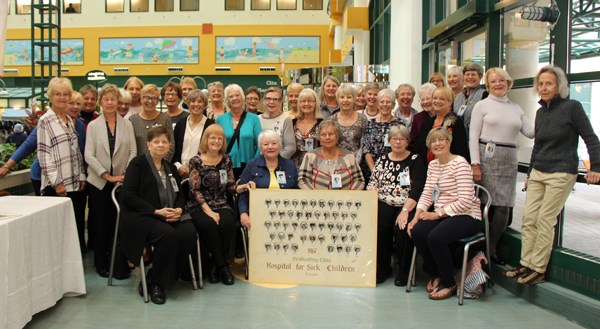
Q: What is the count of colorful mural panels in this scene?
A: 3